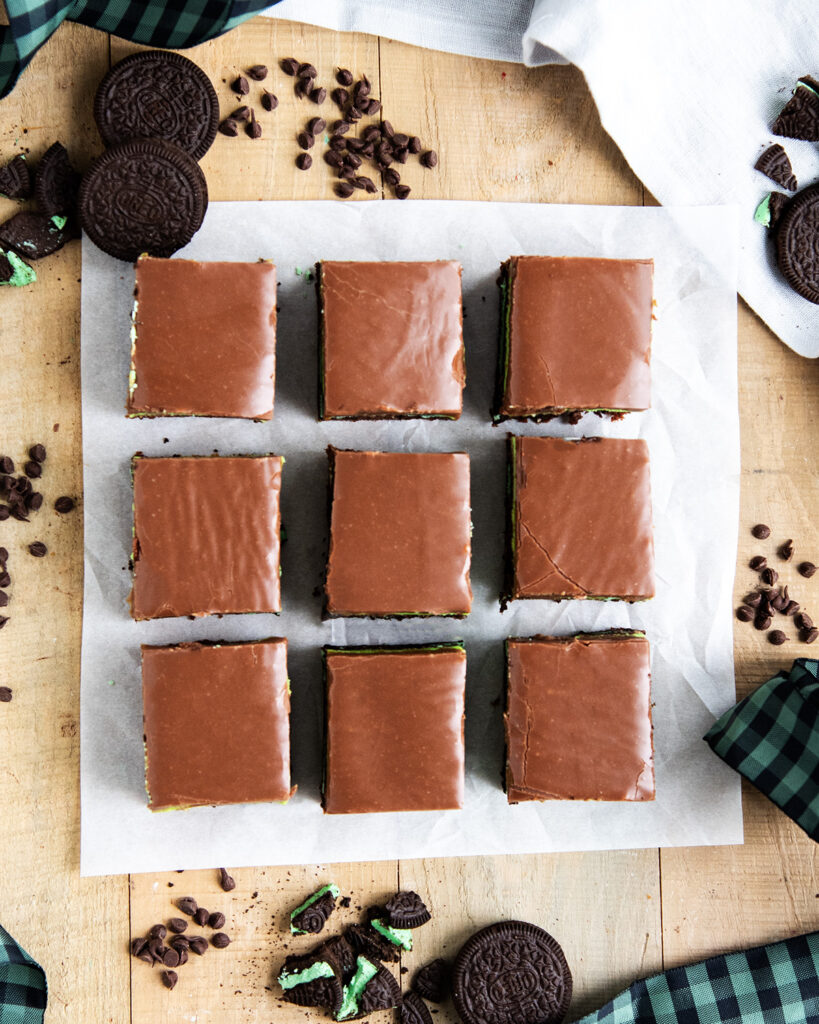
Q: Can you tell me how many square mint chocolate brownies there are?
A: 9